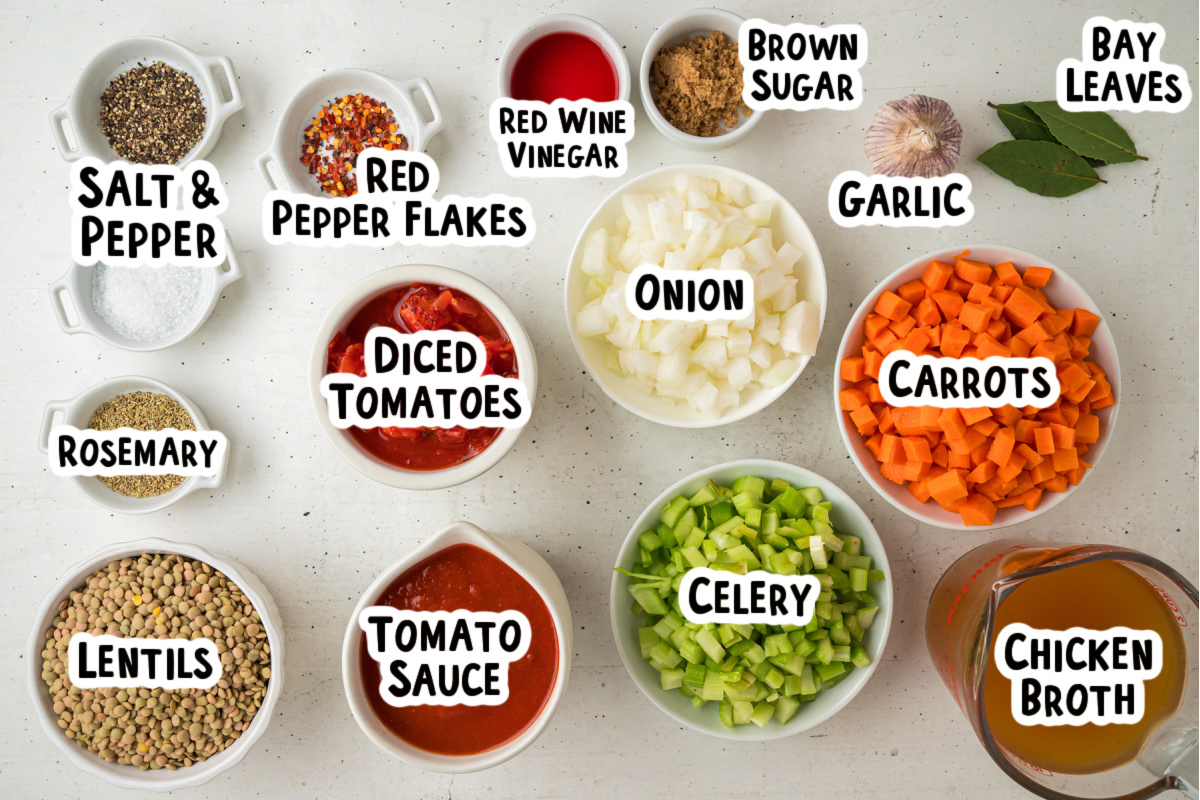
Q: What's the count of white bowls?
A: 12